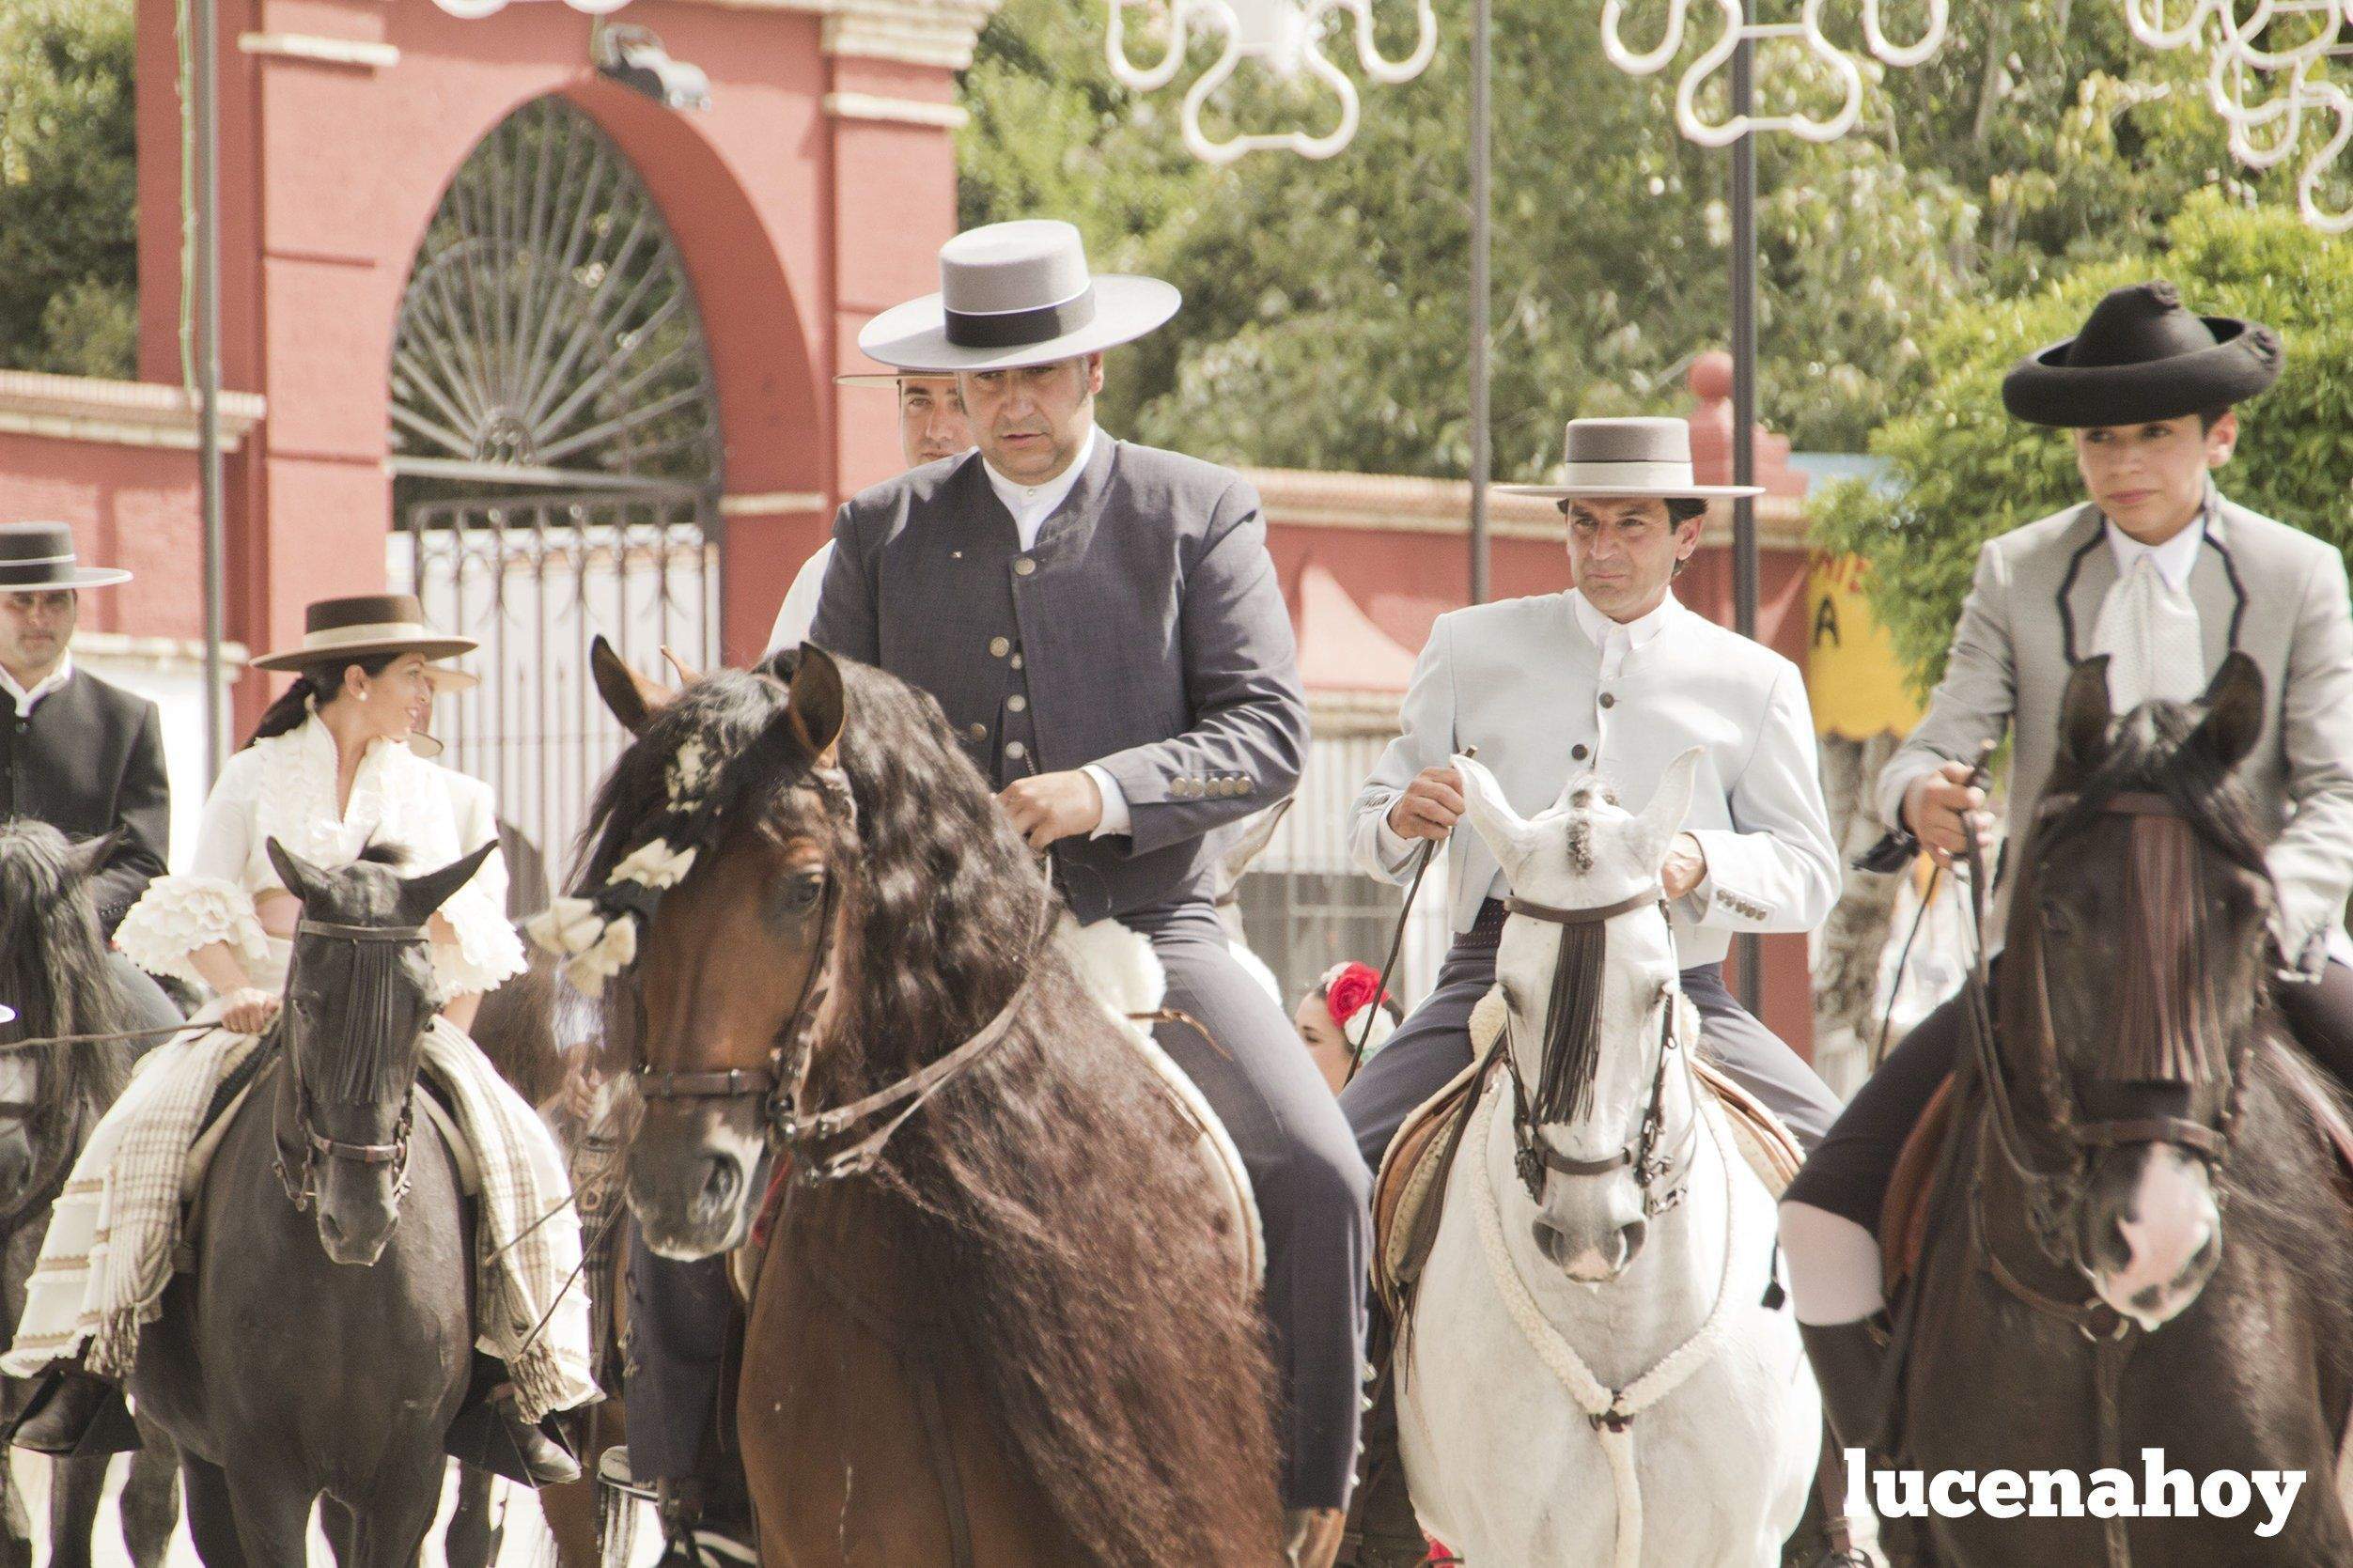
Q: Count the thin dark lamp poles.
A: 3